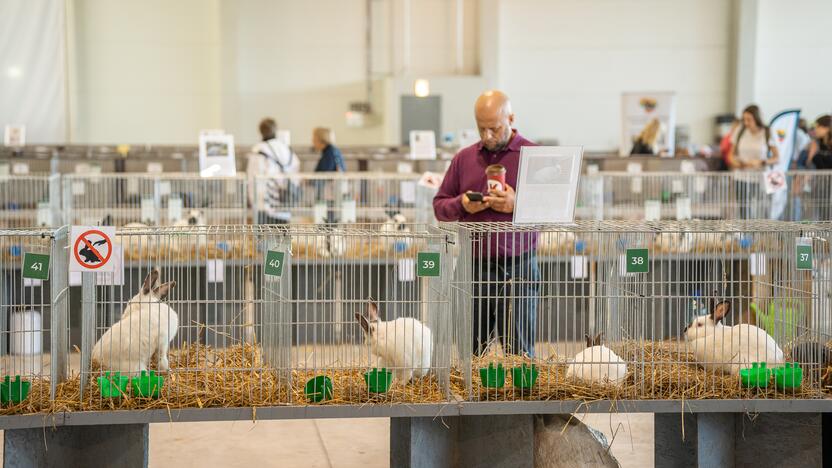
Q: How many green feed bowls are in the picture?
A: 9